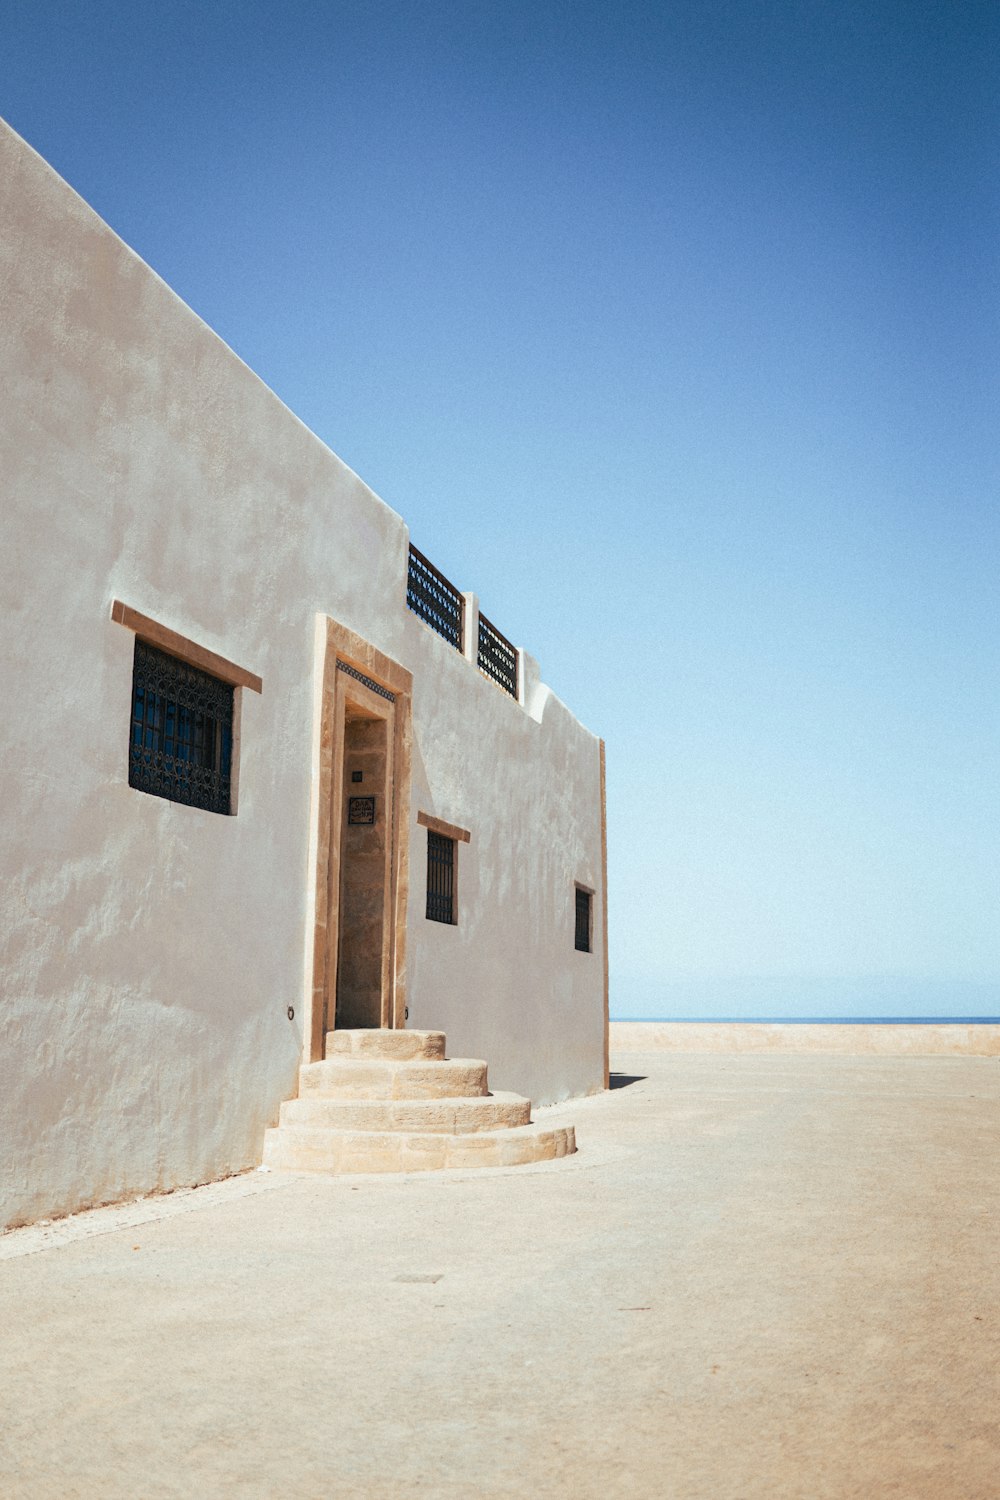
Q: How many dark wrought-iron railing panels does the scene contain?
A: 2